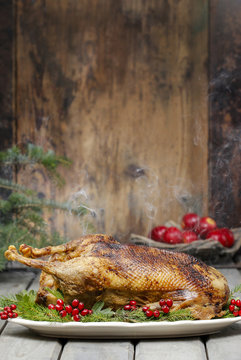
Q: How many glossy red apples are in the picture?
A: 7